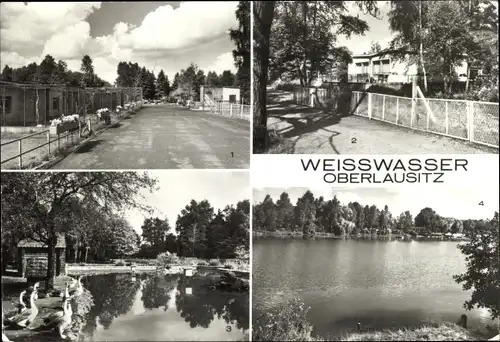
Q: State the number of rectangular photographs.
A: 4